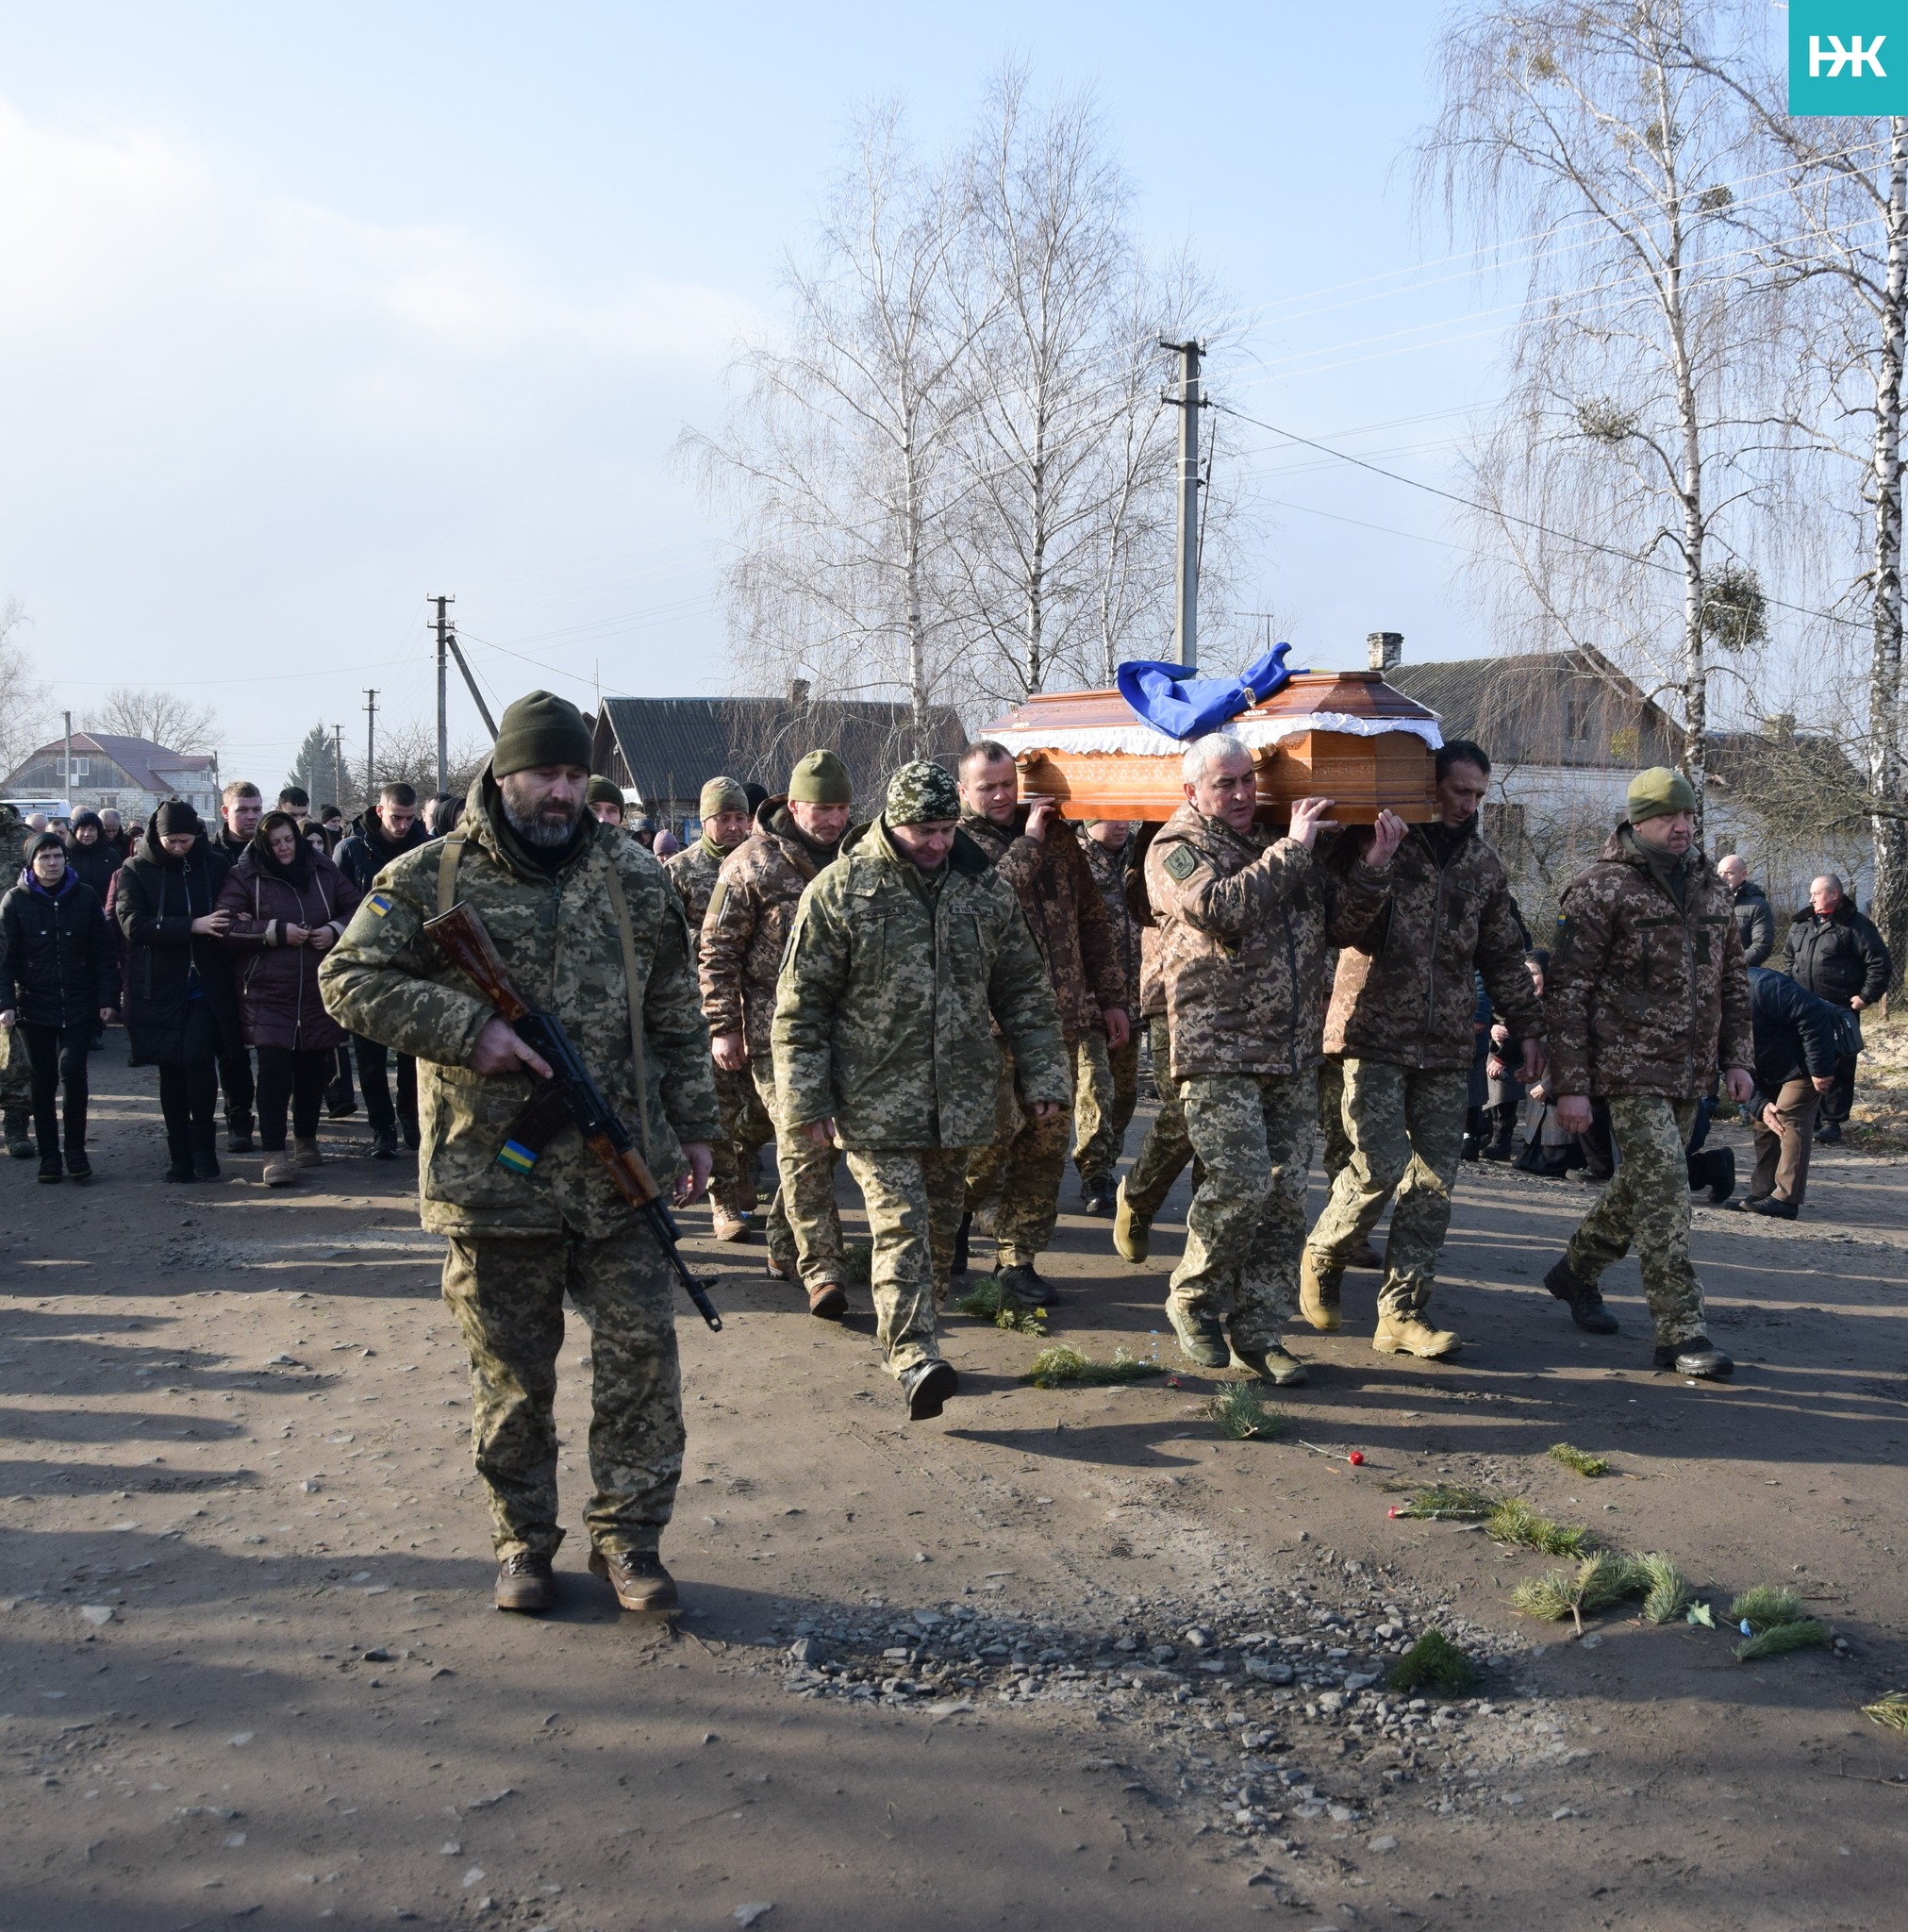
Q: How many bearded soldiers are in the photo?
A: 1